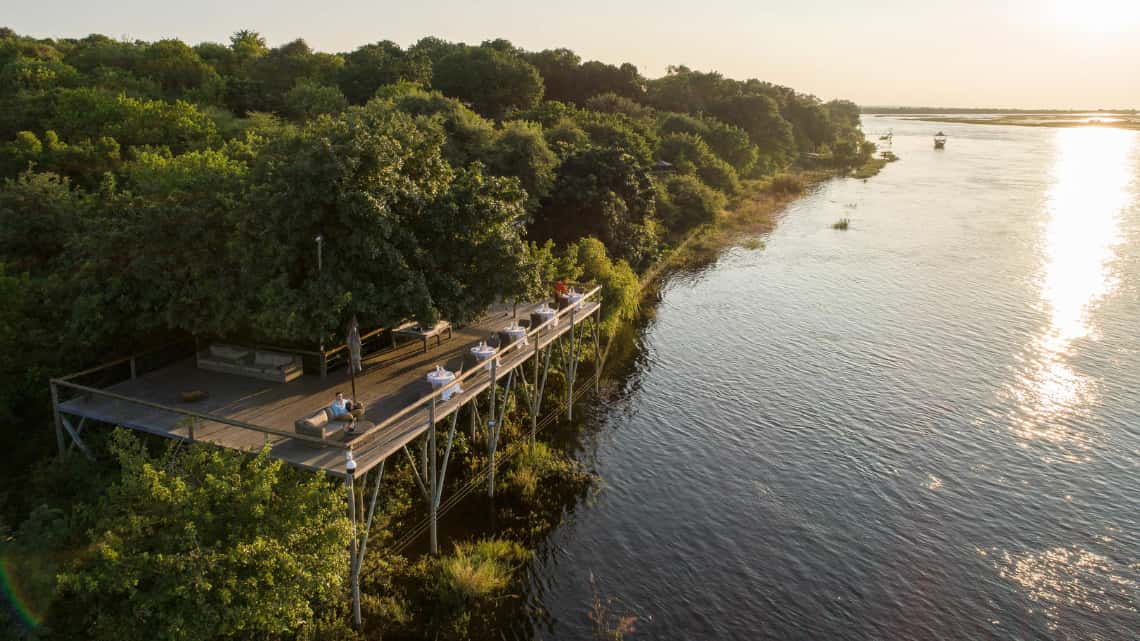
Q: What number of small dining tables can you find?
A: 5